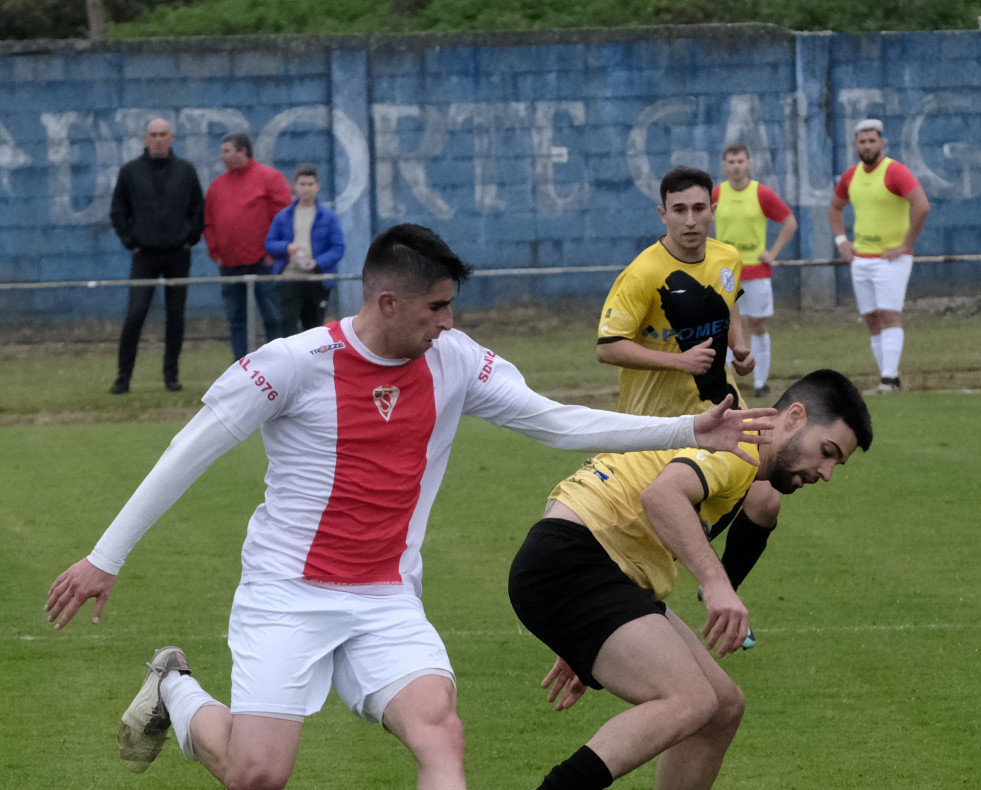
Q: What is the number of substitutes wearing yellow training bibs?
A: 2